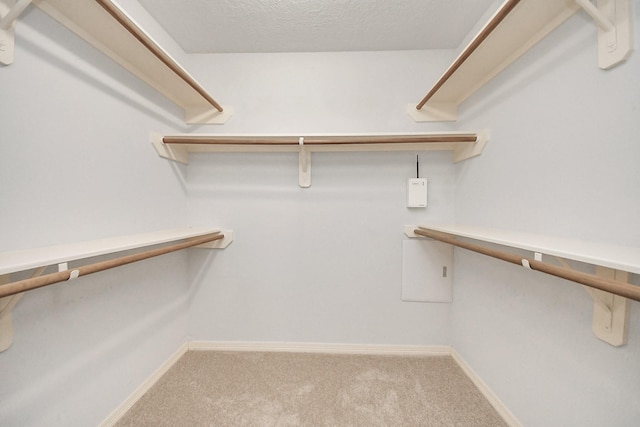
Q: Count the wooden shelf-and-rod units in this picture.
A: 5